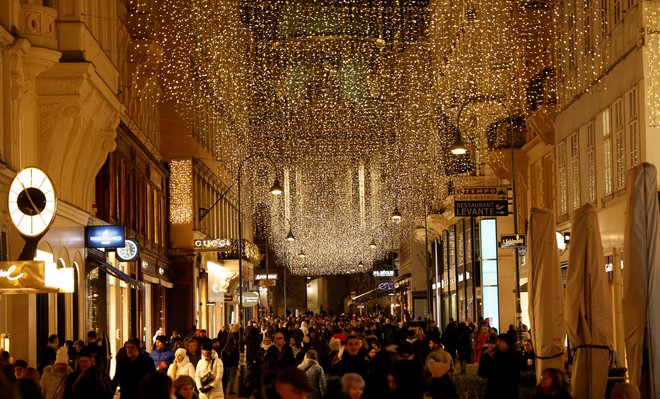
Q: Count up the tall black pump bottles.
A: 0